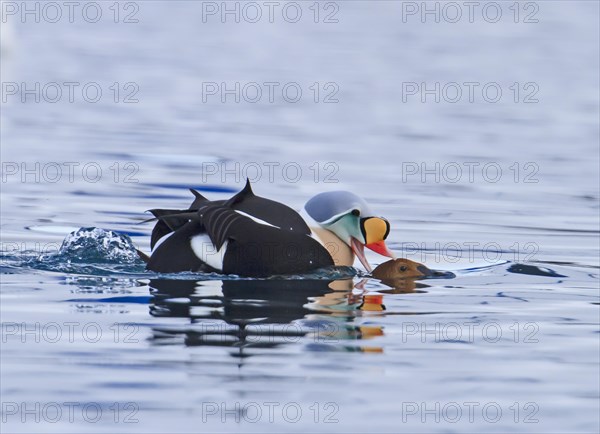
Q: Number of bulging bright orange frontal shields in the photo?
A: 1